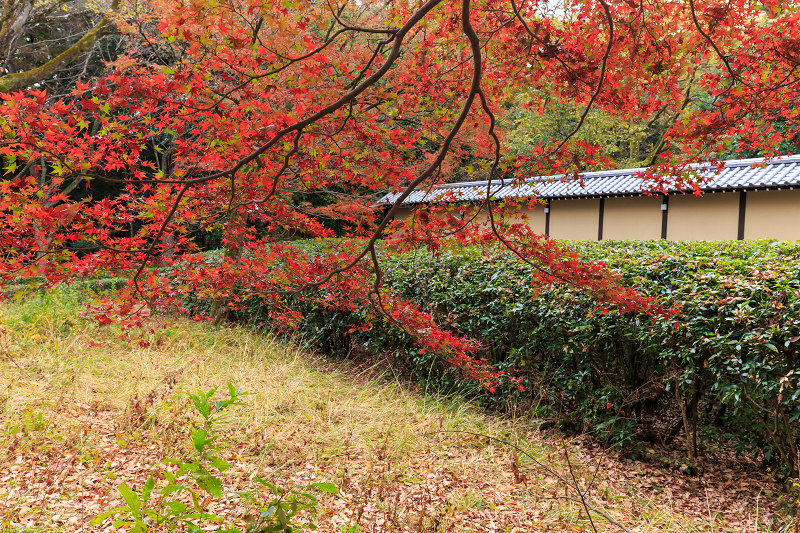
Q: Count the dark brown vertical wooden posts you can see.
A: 4